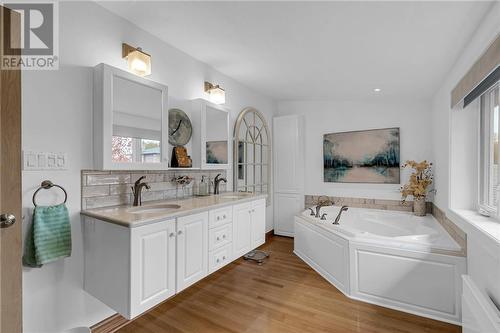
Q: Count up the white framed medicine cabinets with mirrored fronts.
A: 2